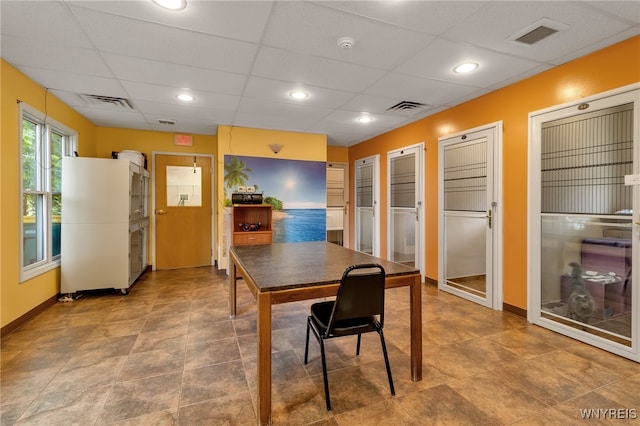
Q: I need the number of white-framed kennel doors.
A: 5